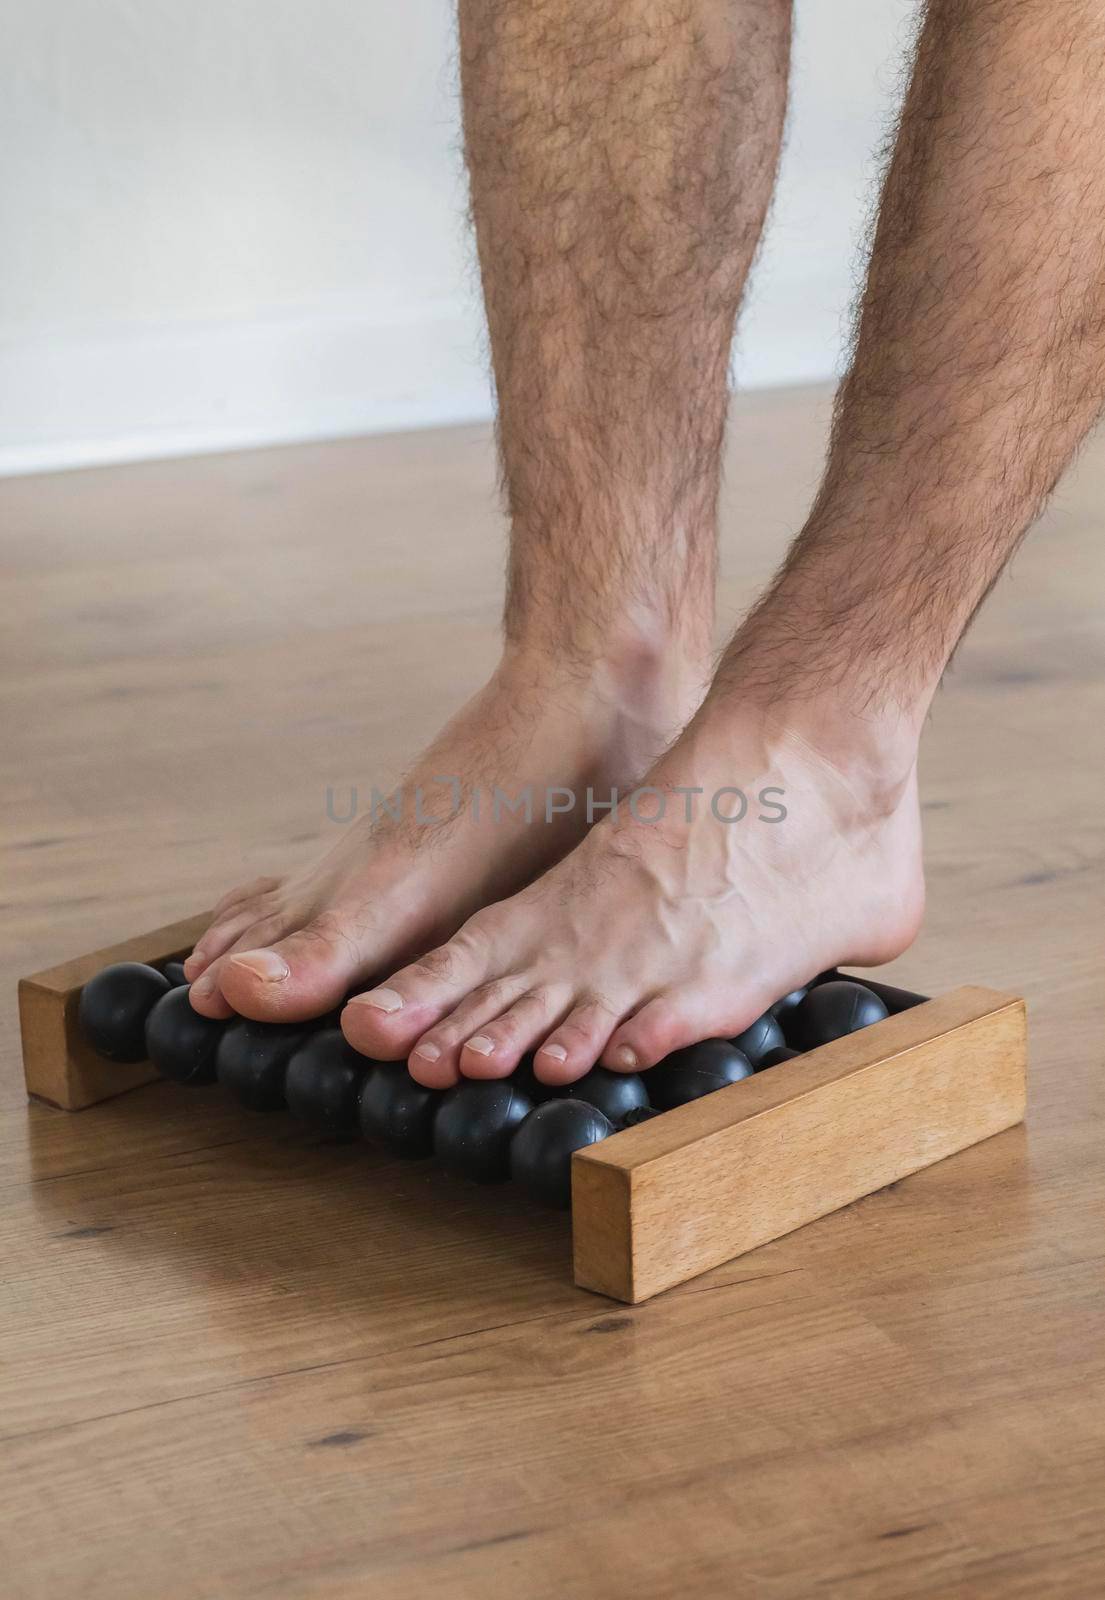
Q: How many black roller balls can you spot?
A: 12